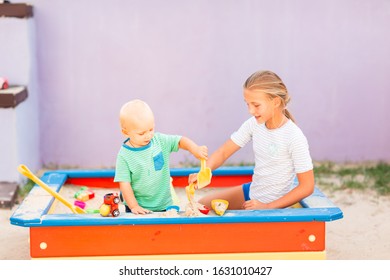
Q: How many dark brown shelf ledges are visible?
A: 2